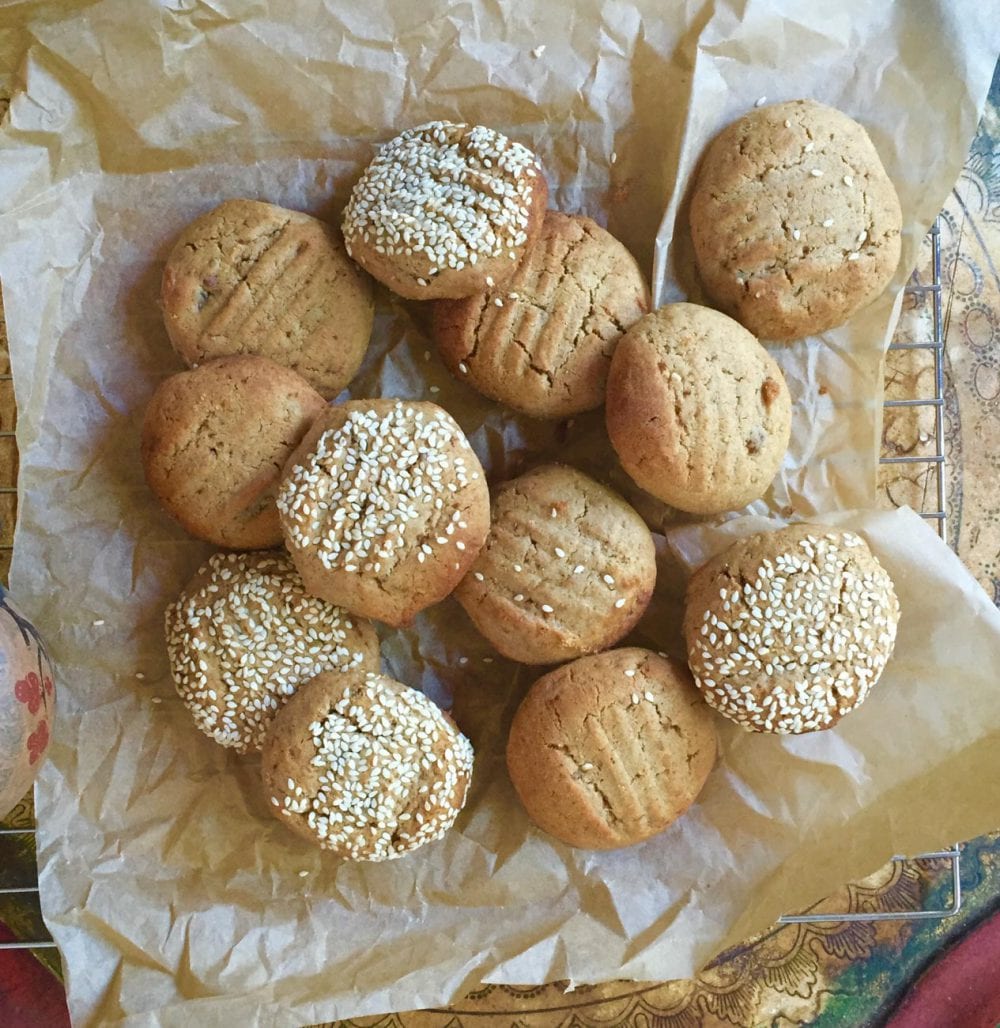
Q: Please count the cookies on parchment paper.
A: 12